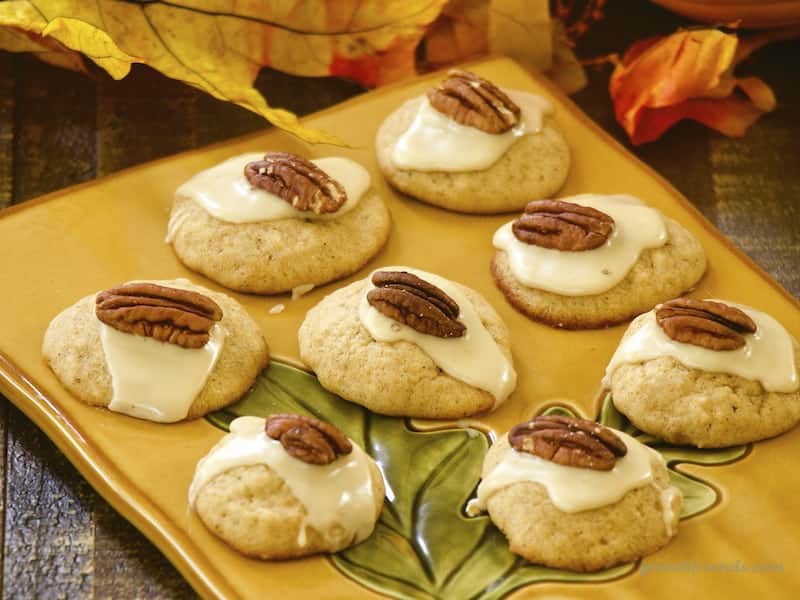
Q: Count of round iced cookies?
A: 8